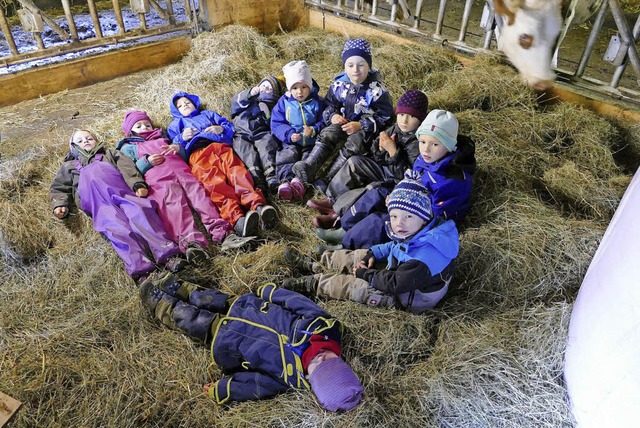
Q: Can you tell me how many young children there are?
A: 10